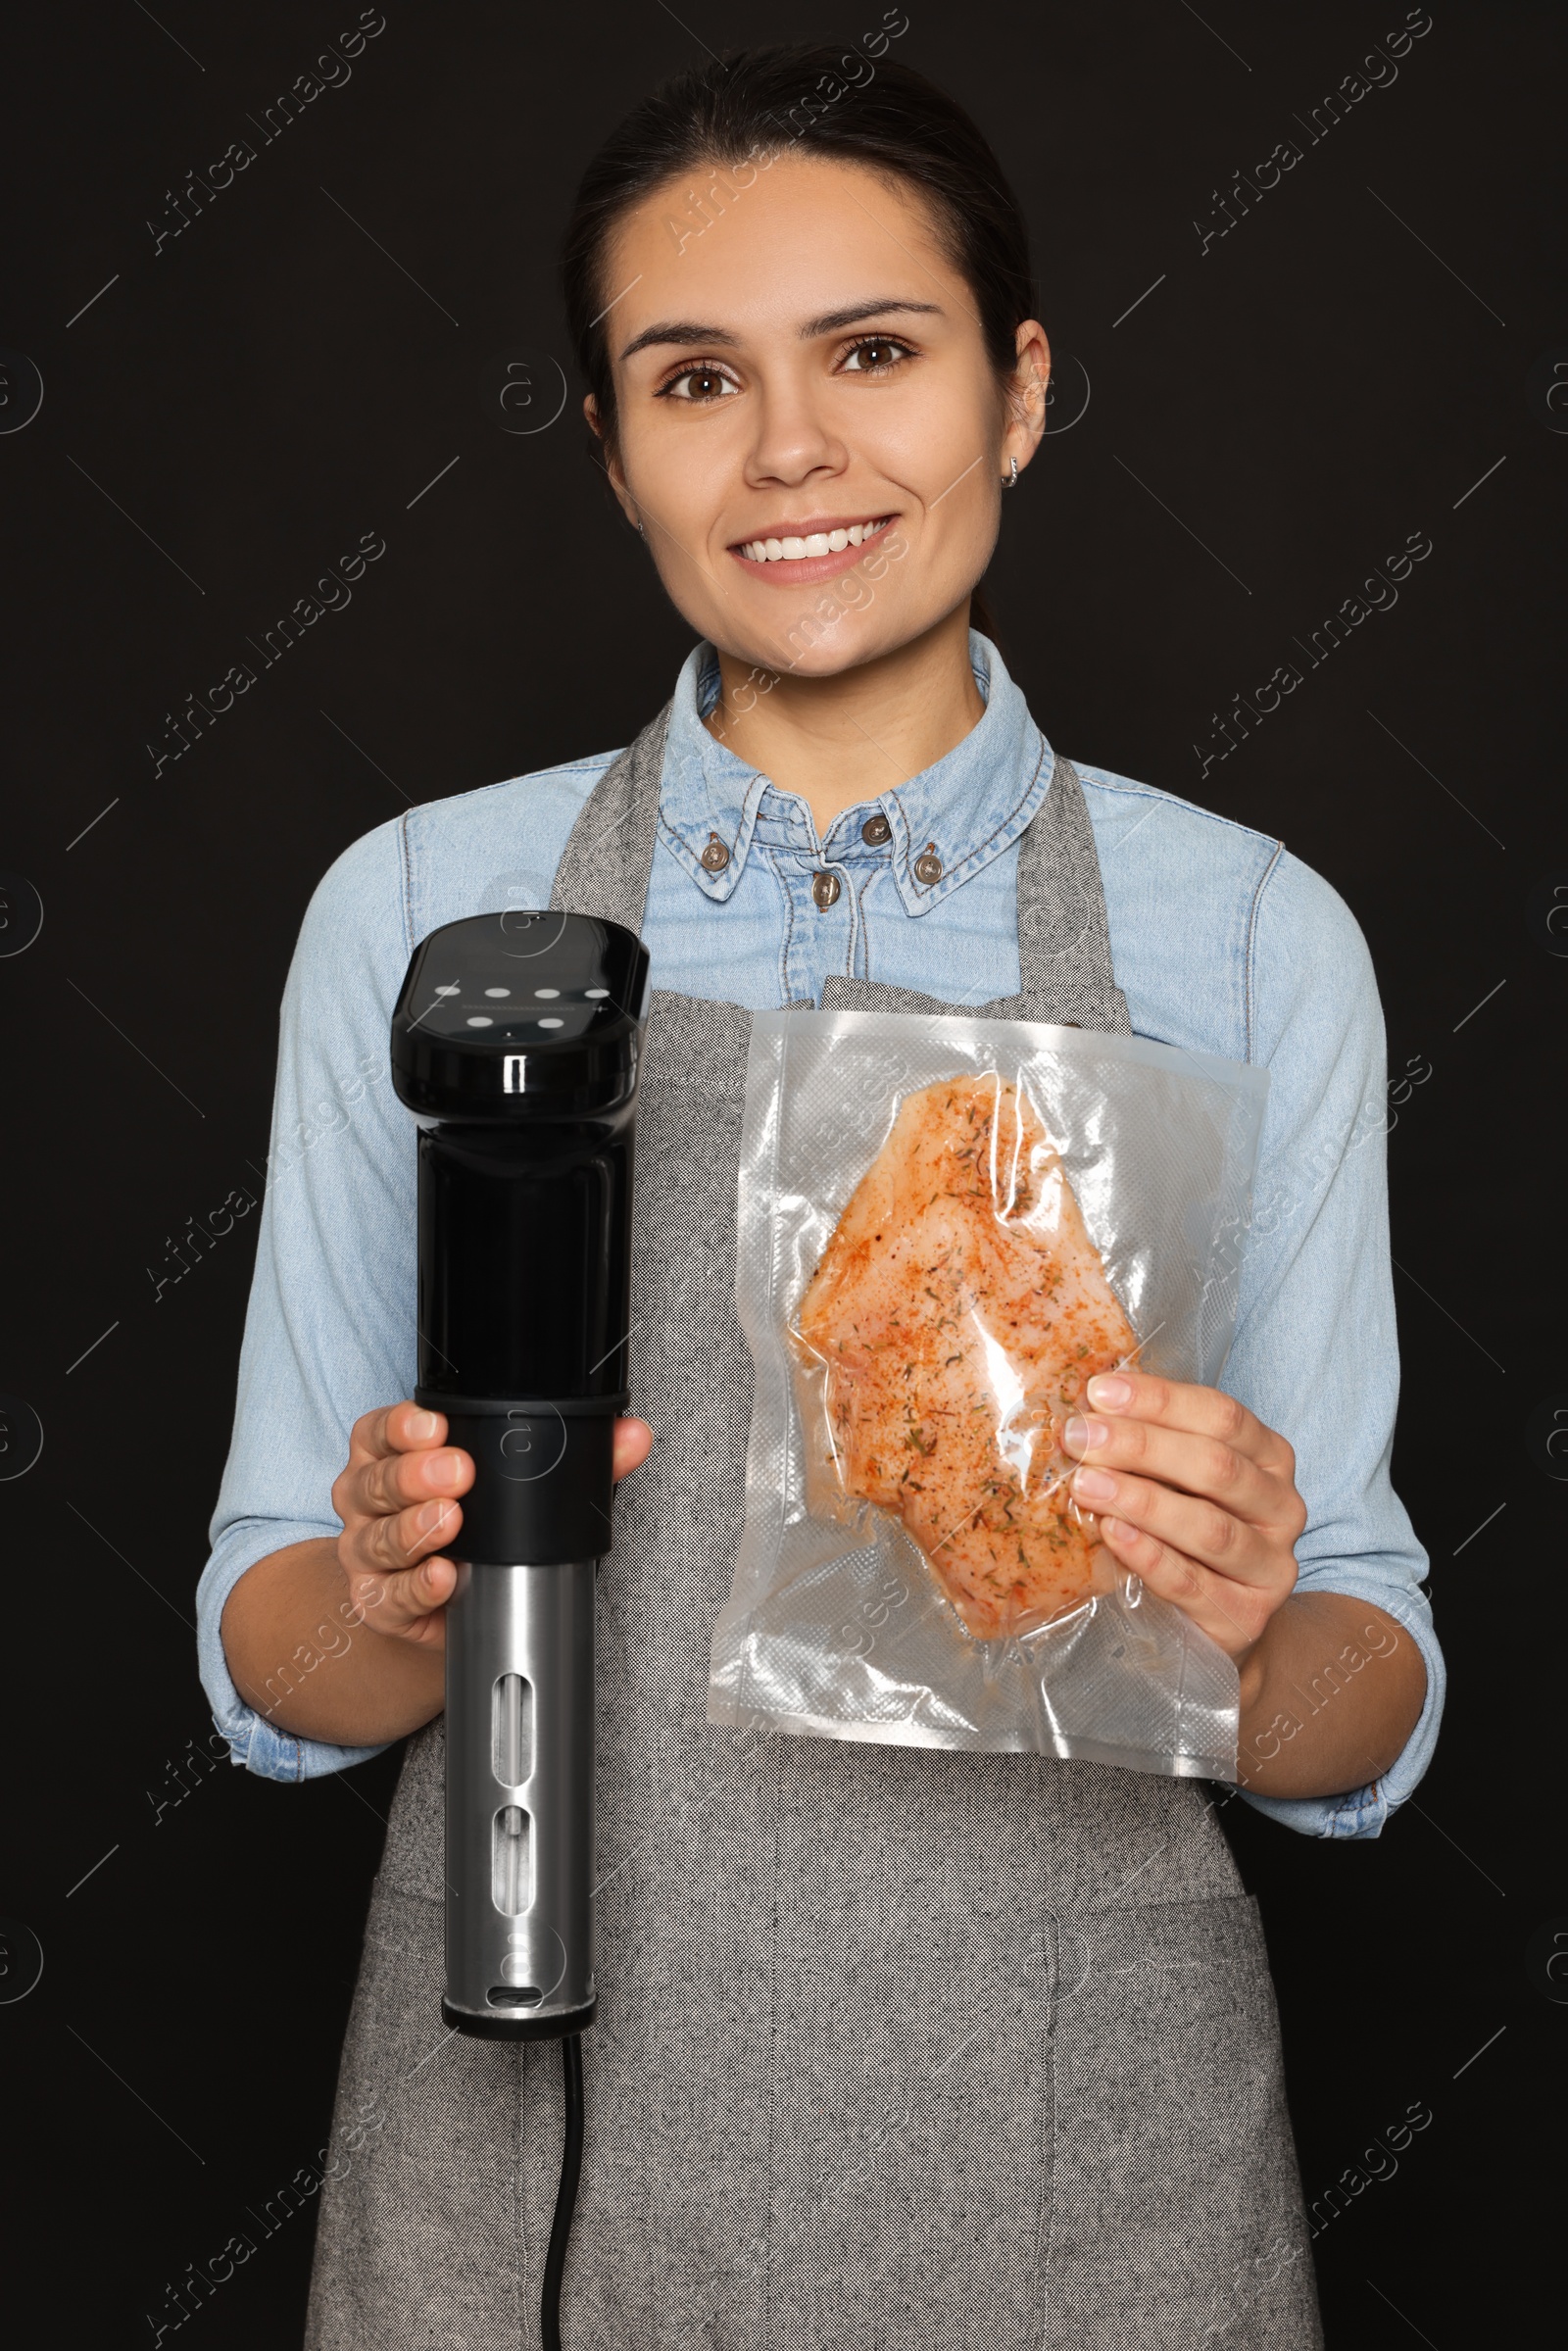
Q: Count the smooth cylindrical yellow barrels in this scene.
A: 0